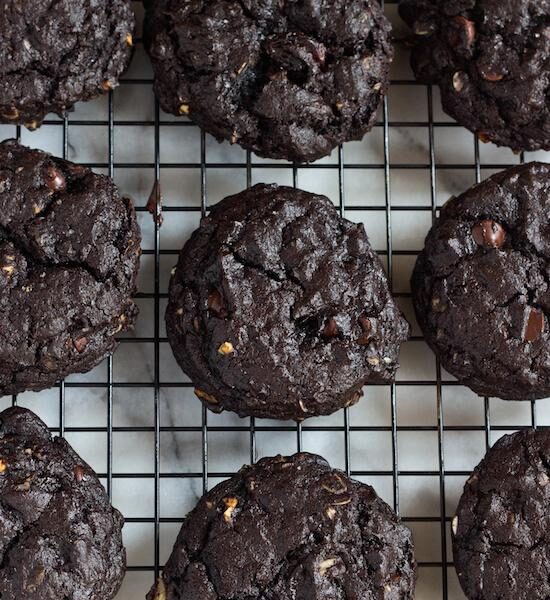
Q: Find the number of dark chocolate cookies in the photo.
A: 9